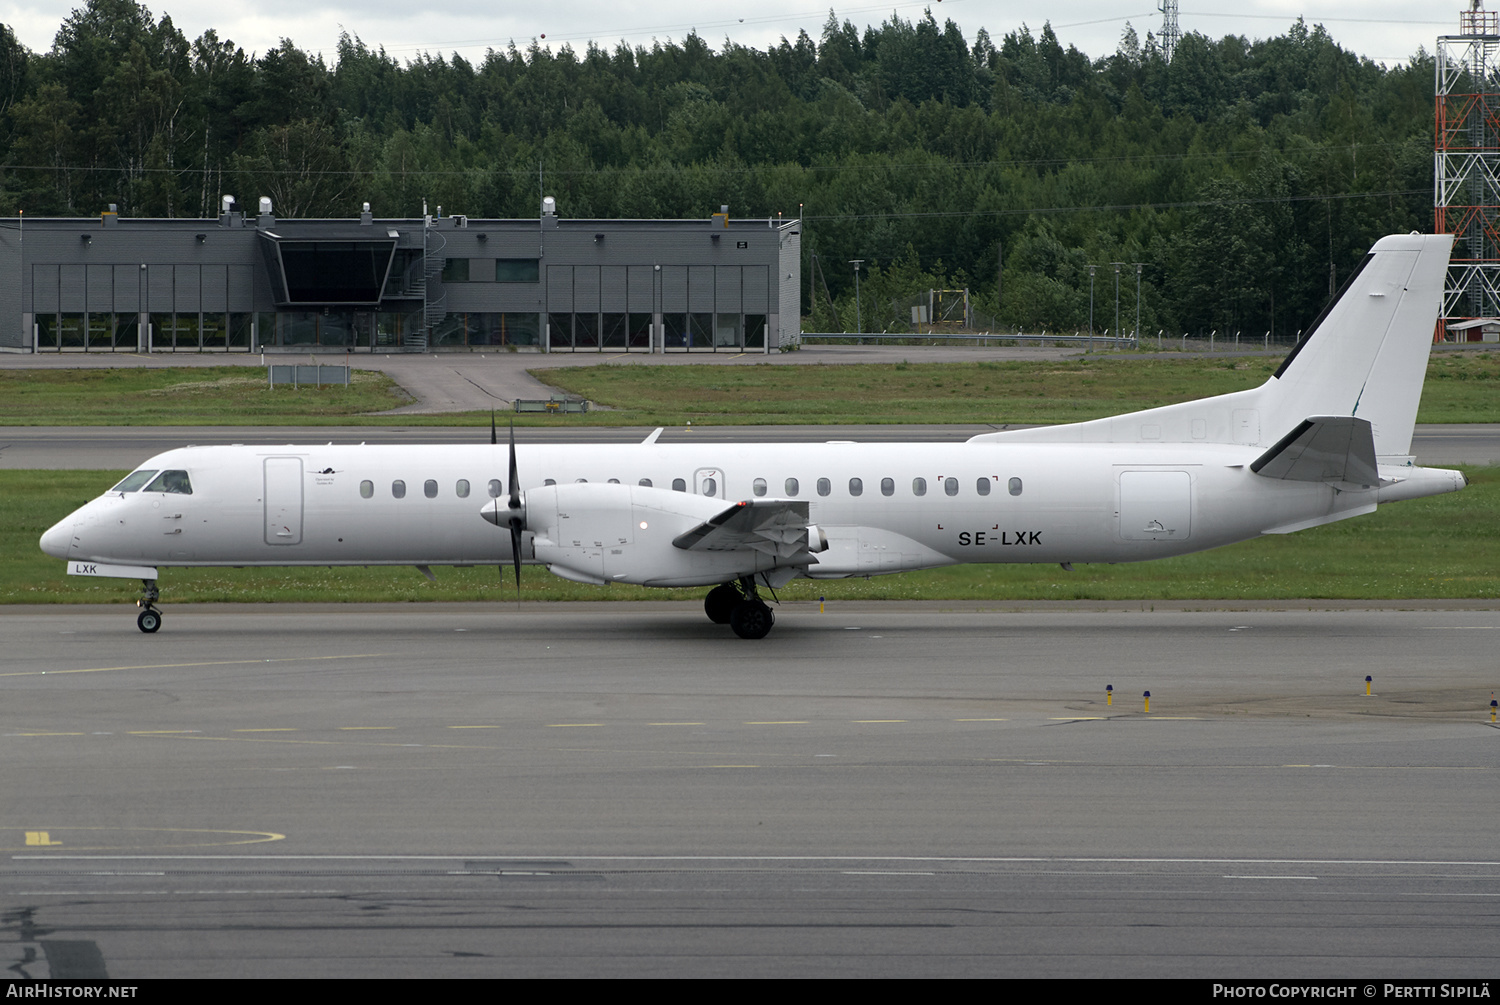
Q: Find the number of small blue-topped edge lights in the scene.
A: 5